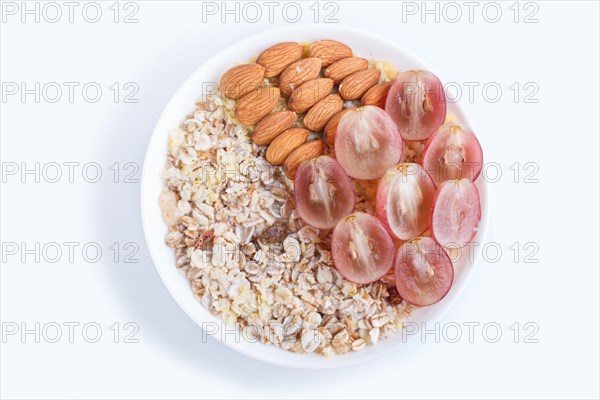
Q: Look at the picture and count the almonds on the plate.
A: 14